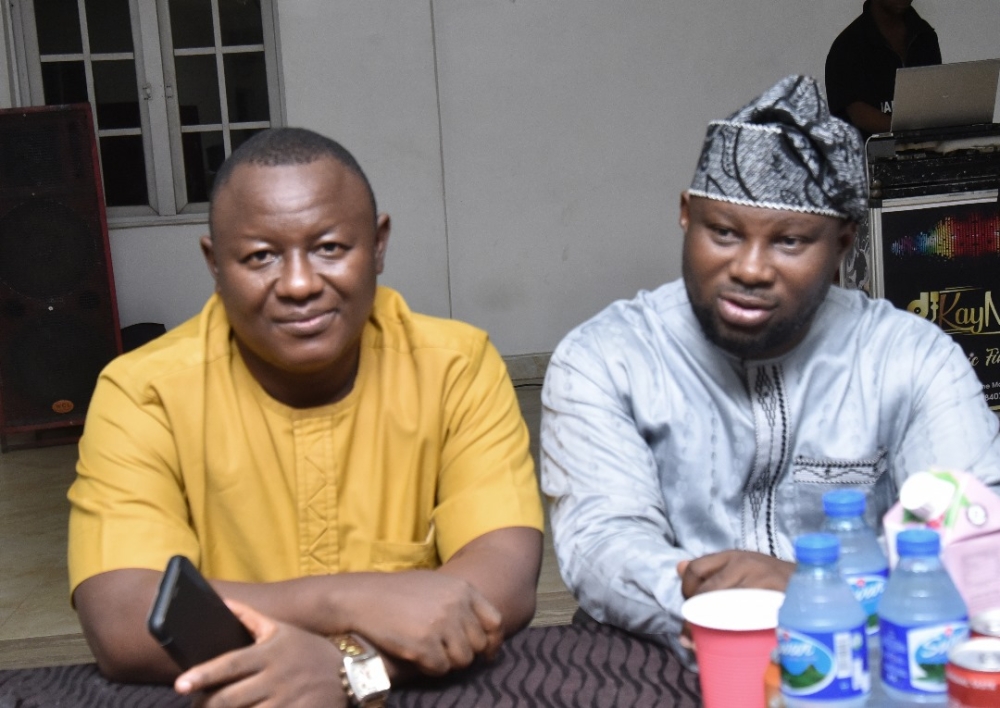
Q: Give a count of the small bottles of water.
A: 3